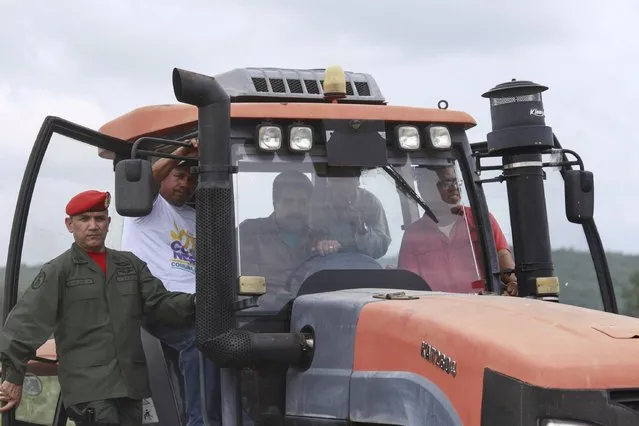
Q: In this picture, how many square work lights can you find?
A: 4